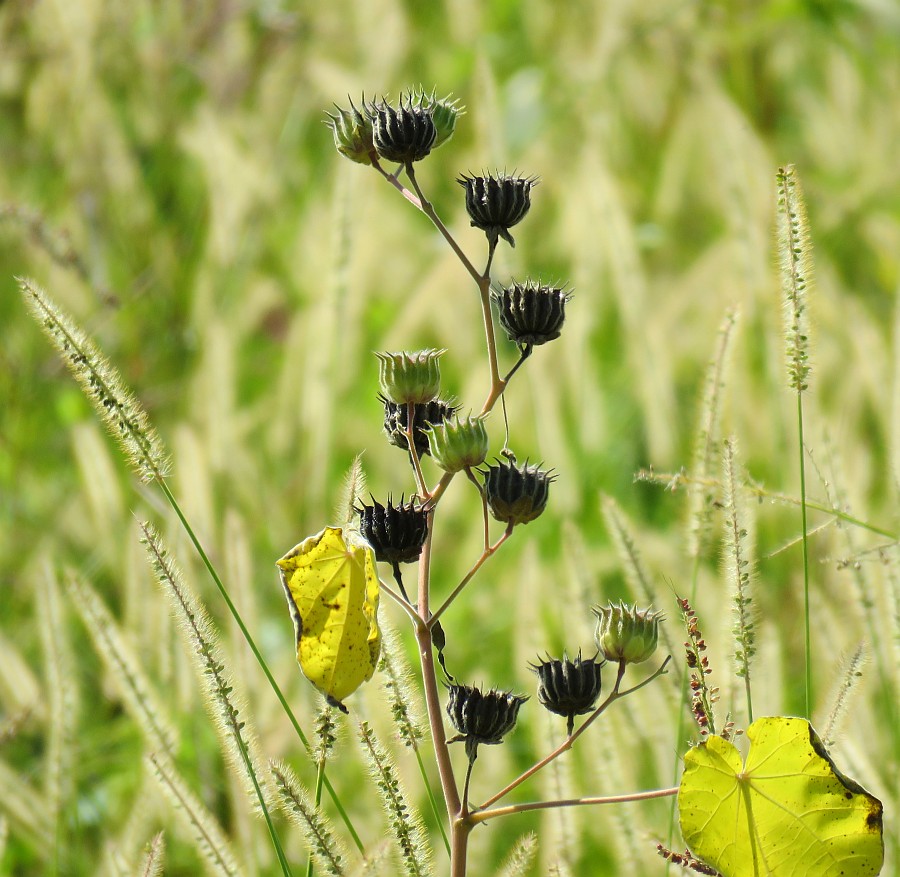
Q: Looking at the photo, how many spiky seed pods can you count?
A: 13